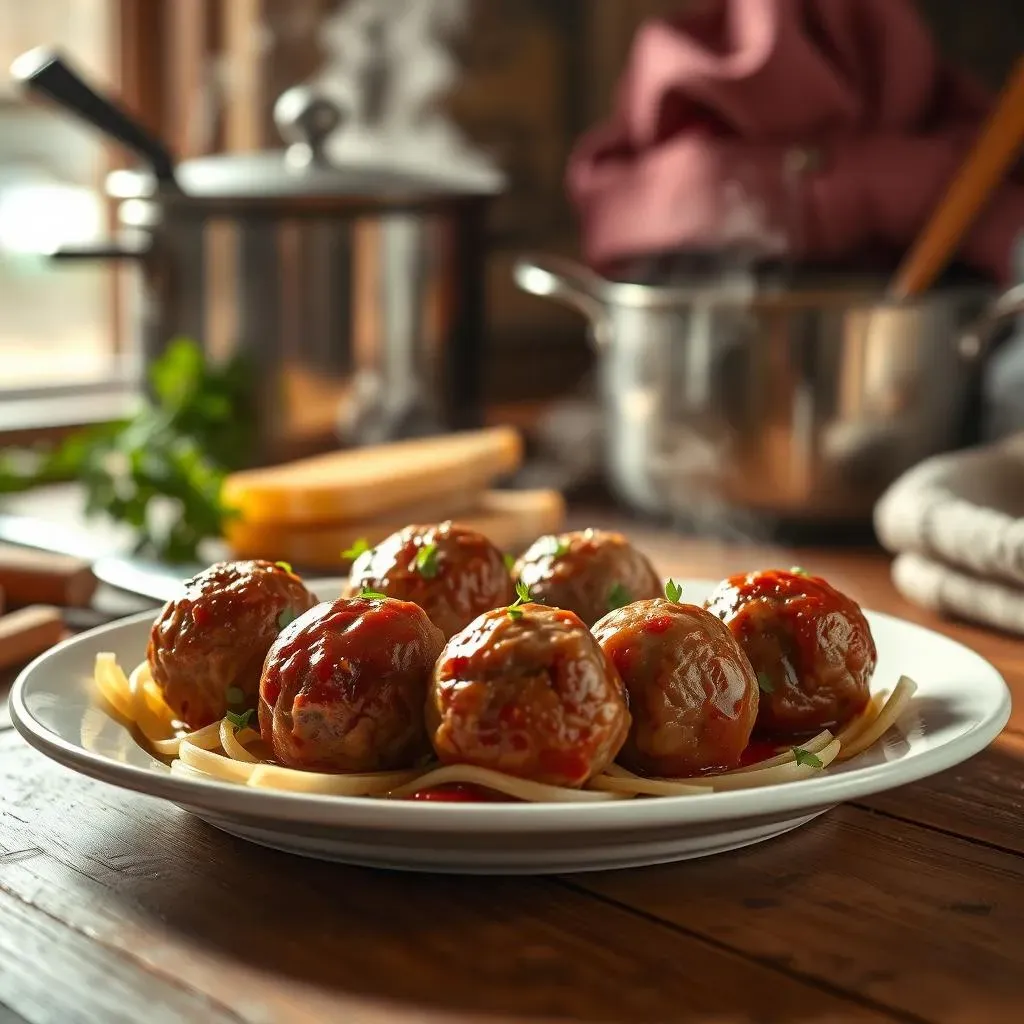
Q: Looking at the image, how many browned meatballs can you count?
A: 7